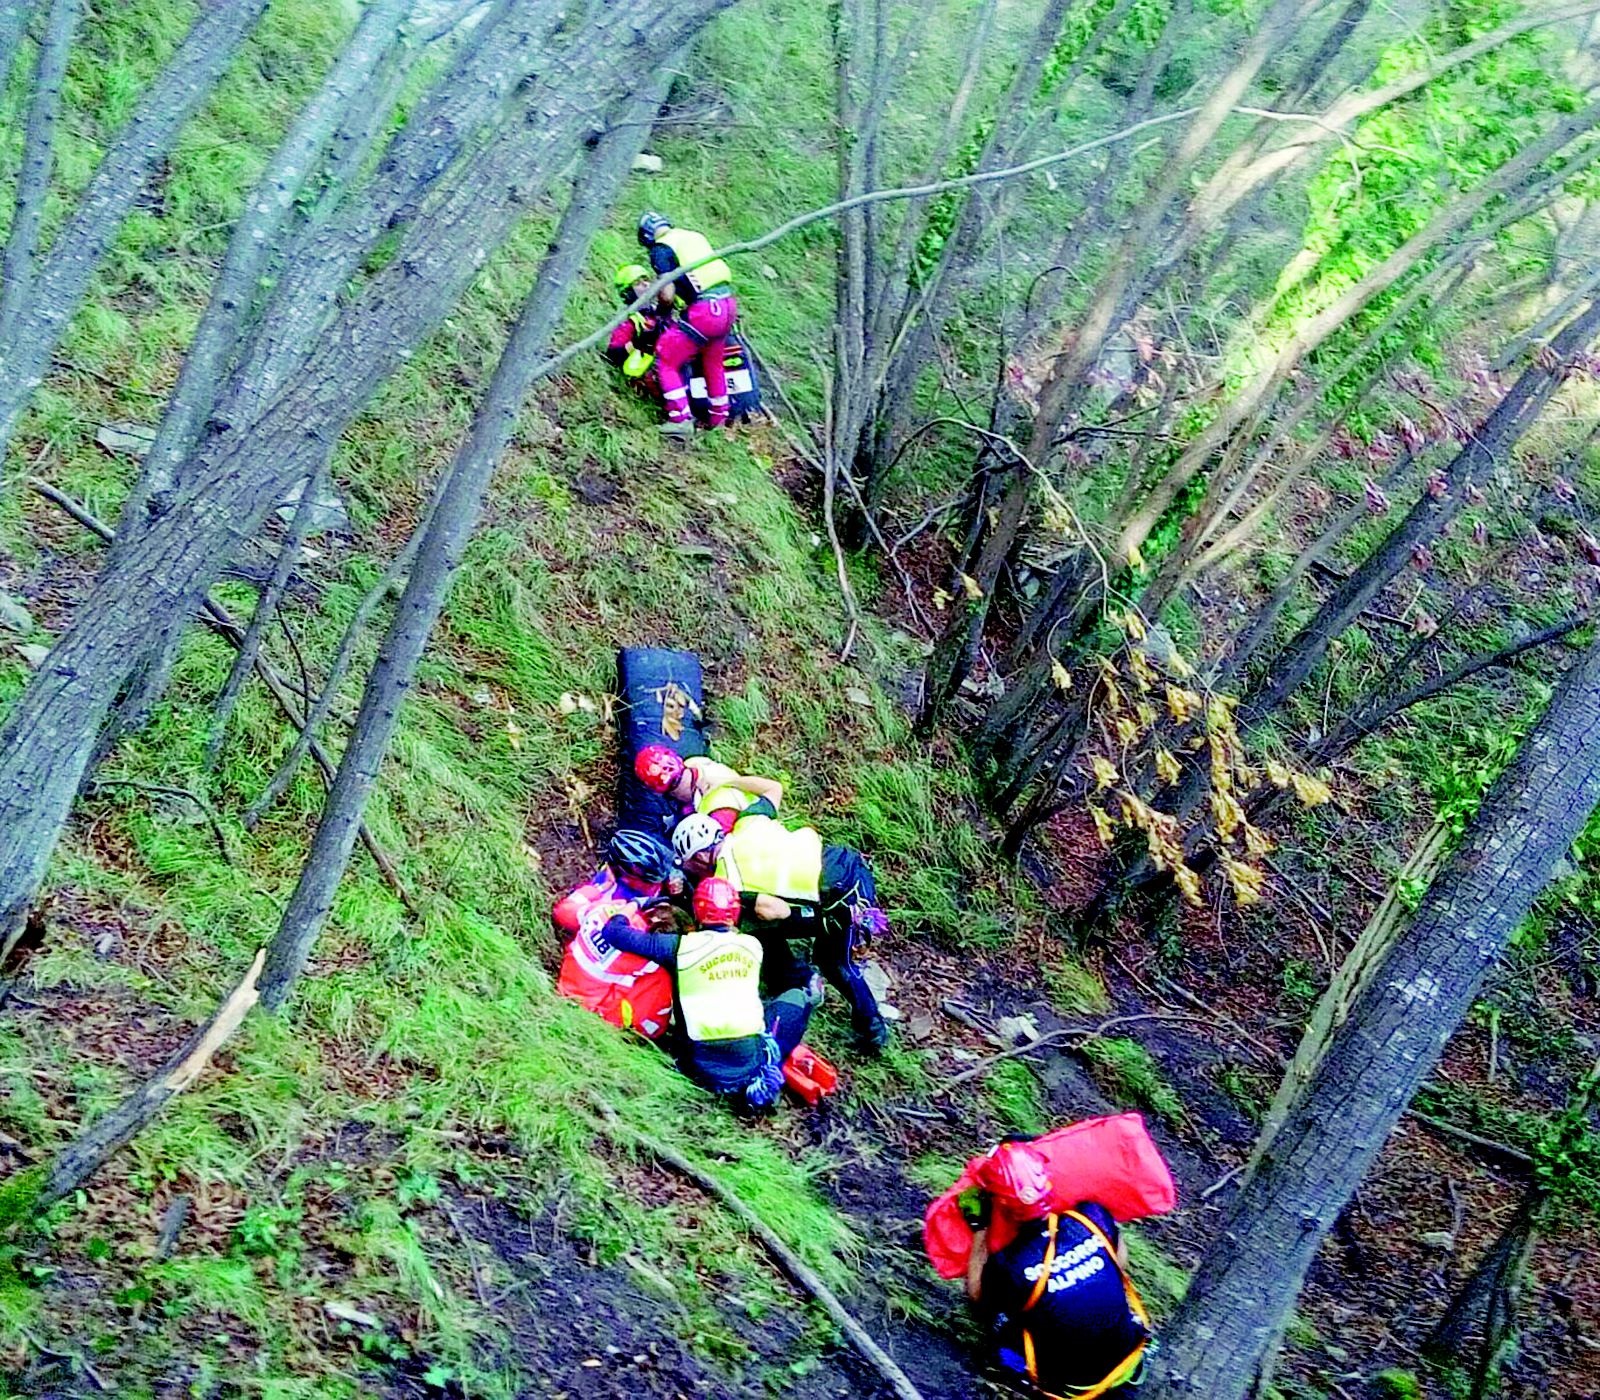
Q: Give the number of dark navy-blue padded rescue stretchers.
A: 1